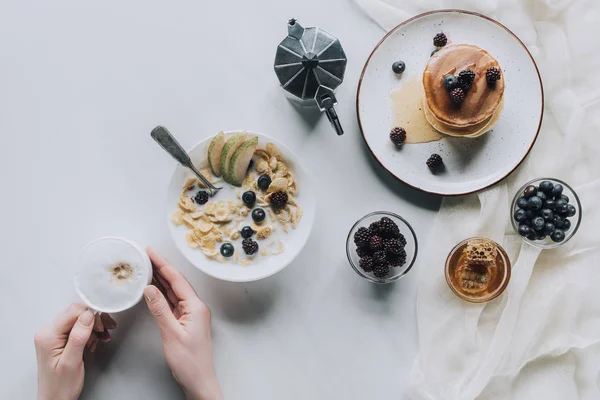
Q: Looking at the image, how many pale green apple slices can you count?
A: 3